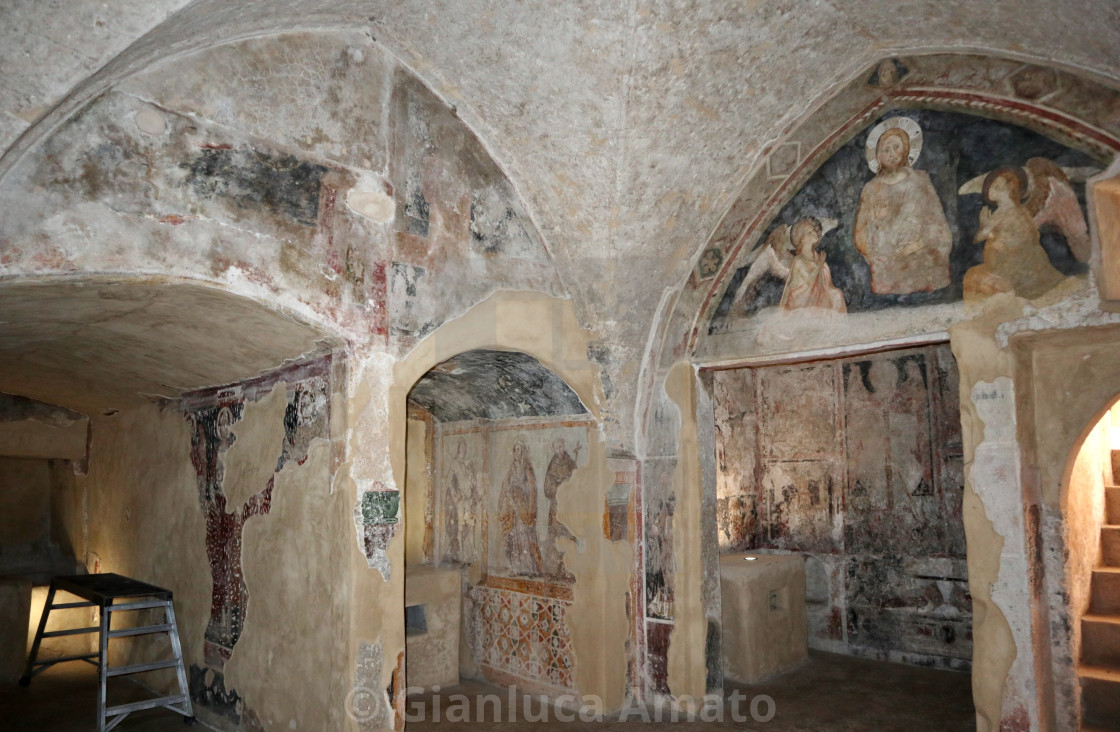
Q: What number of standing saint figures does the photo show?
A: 3